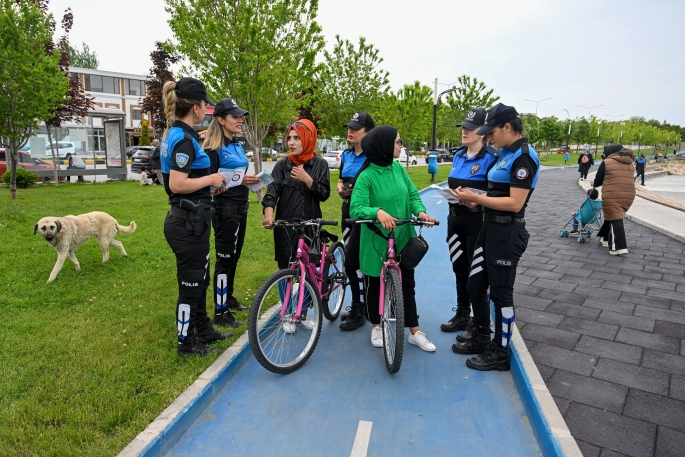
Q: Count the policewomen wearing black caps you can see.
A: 5